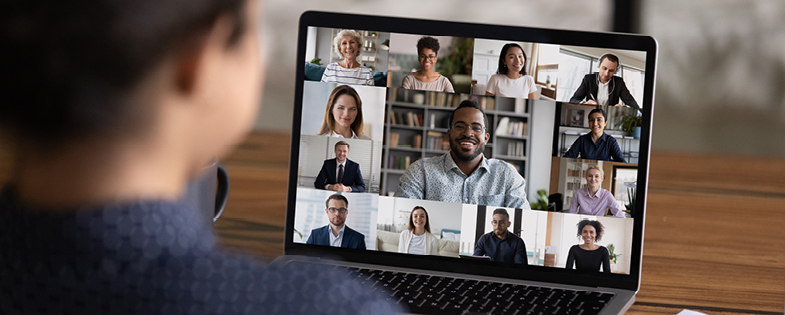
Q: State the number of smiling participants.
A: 10